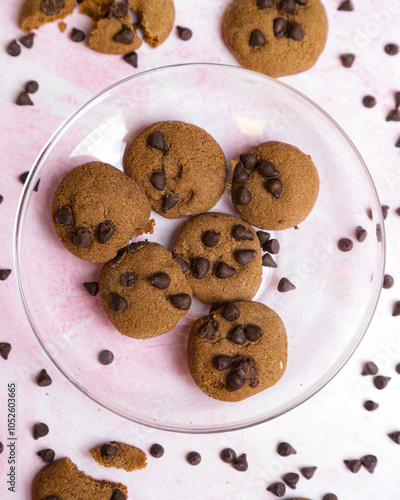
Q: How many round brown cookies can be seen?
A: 7